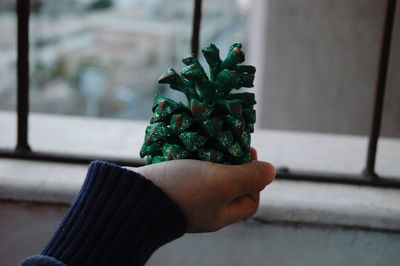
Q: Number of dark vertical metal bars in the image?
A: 3